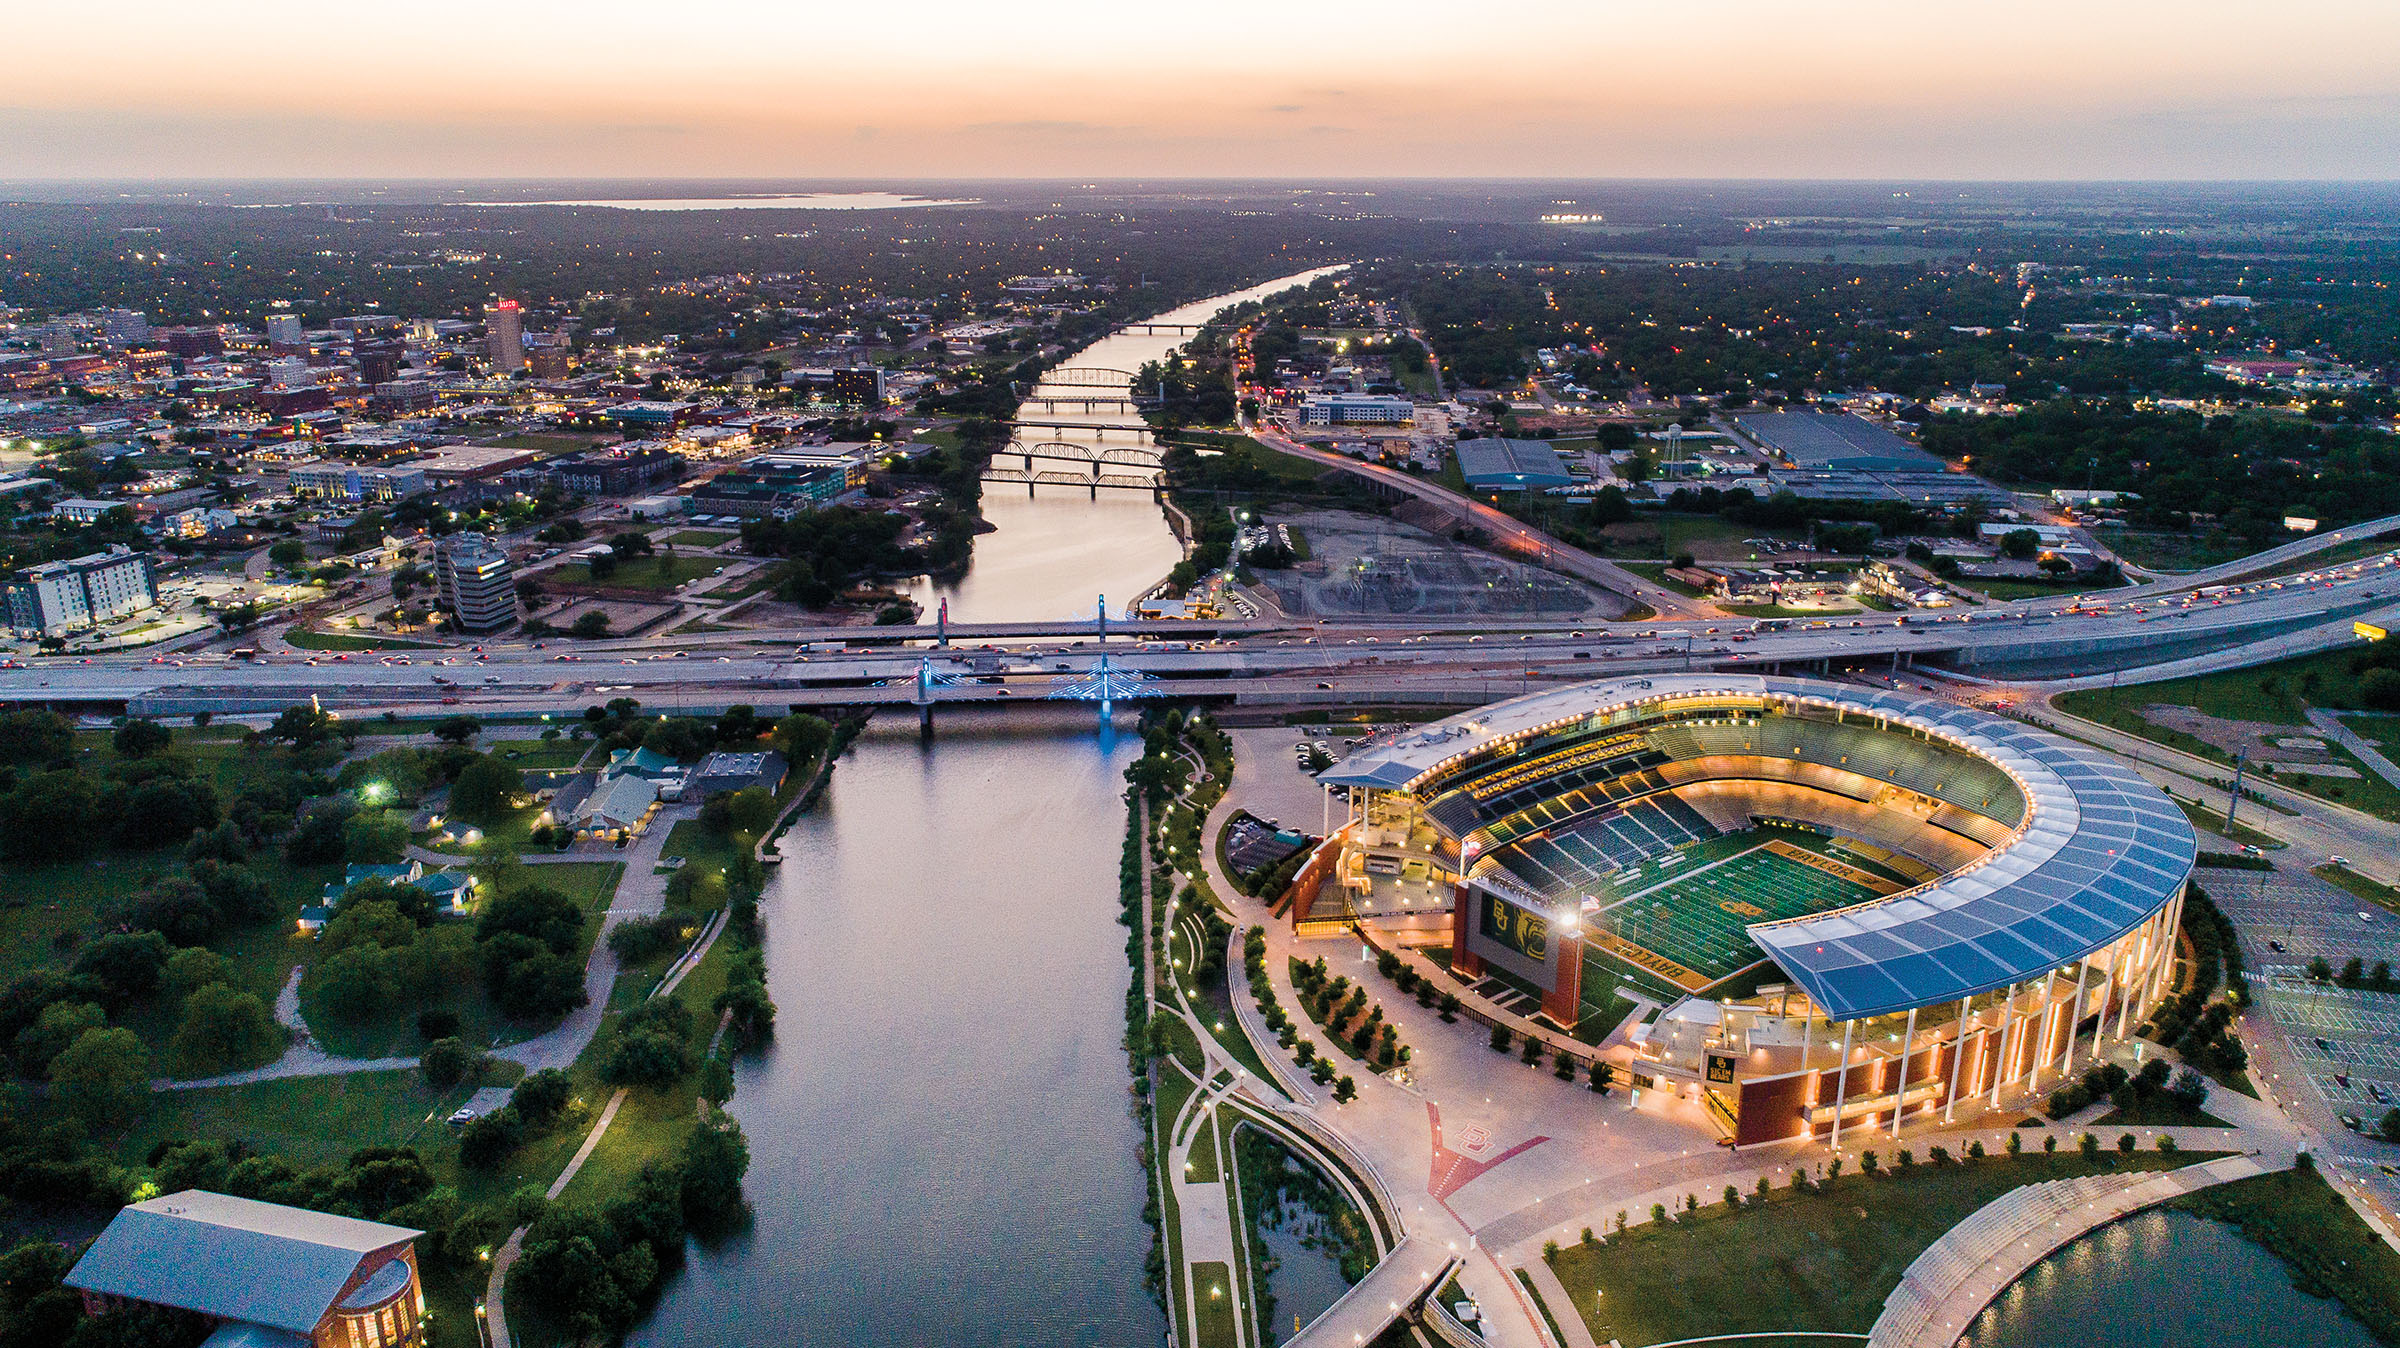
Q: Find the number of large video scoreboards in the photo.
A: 1